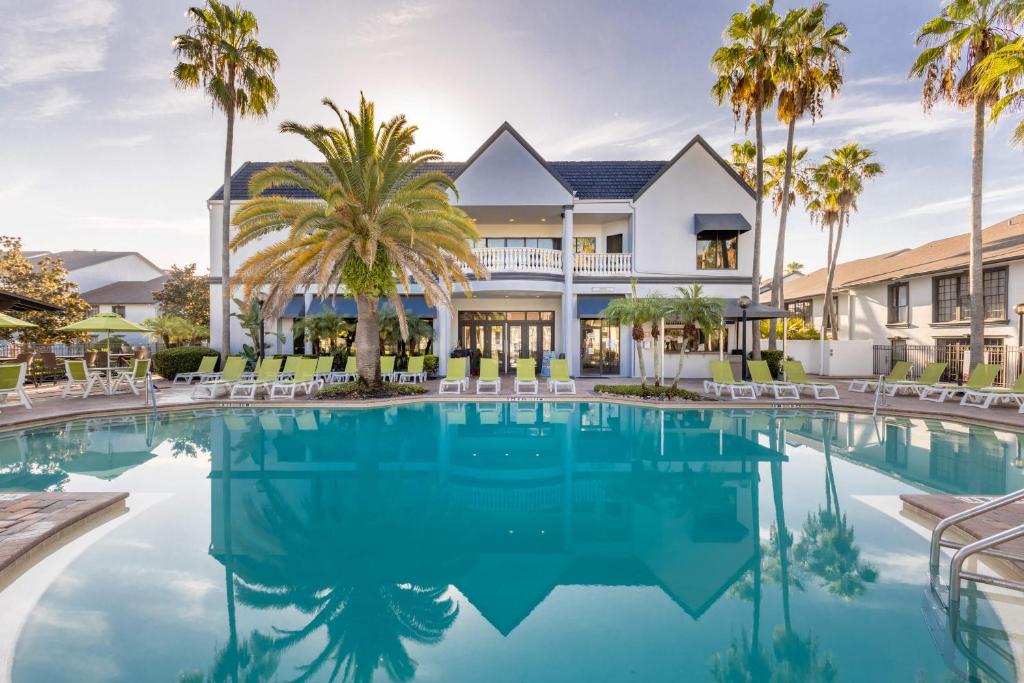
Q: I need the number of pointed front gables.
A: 2